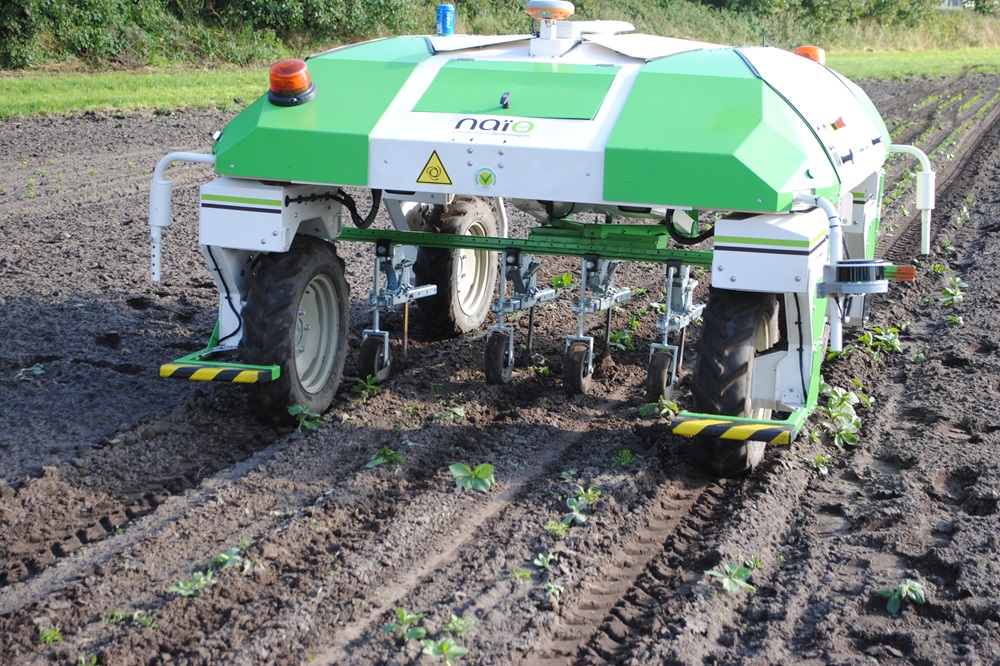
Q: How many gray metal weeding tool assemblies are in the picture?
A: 4